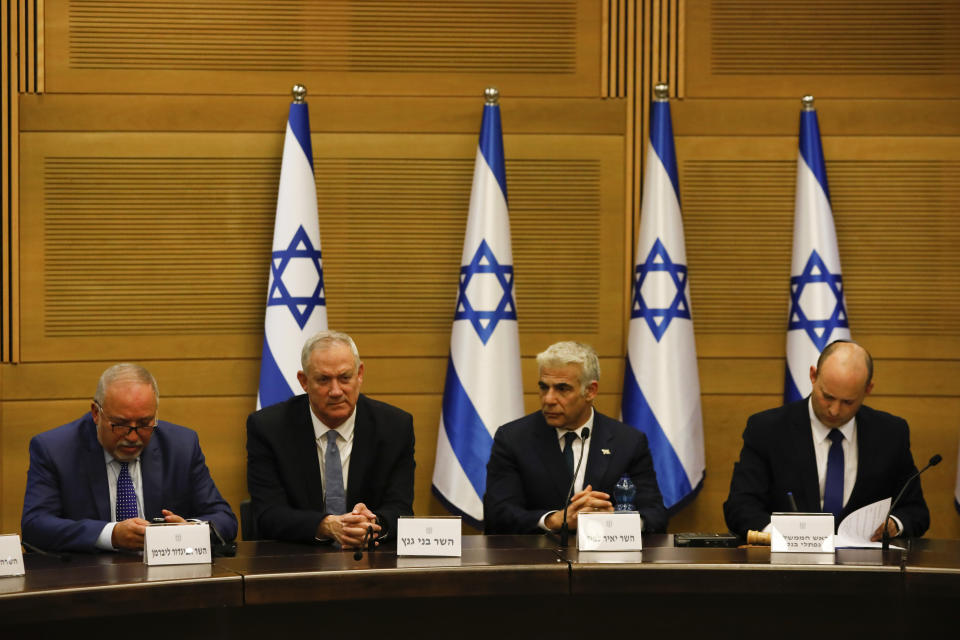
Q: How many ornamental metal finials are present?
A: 4